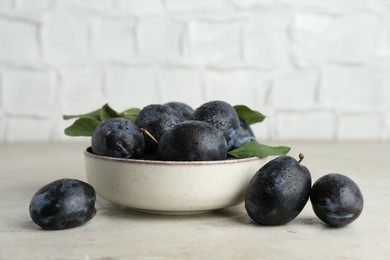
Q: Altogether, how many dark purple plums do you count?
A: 9